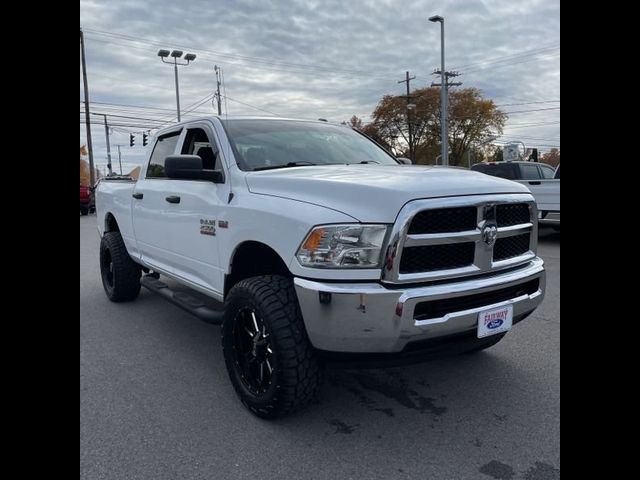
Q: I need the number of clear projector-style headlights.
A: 1